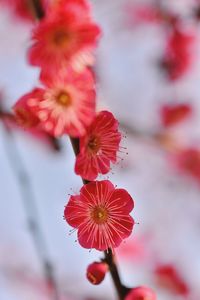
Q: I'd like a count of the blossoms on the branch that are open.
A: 4